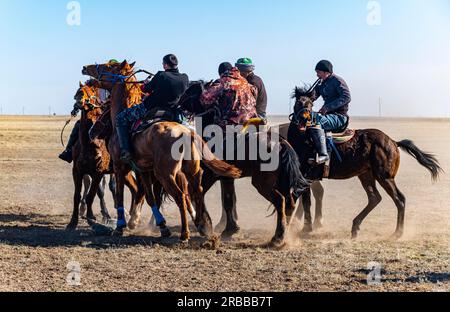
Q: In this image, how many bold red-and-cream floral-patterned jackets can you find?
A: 1